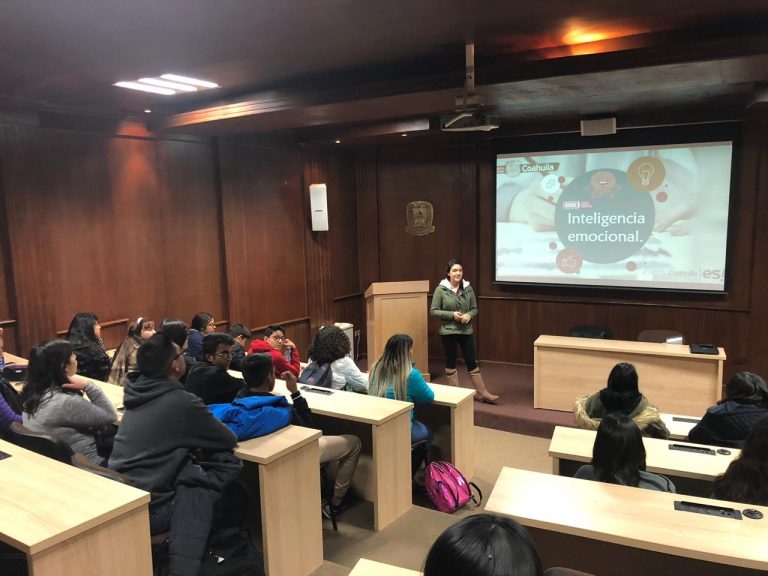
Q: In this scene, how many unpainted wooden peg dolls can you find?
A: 0